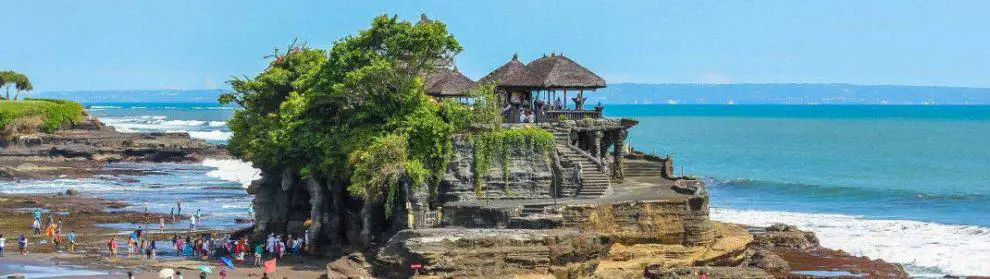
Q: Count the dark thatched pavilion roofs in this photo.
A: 3